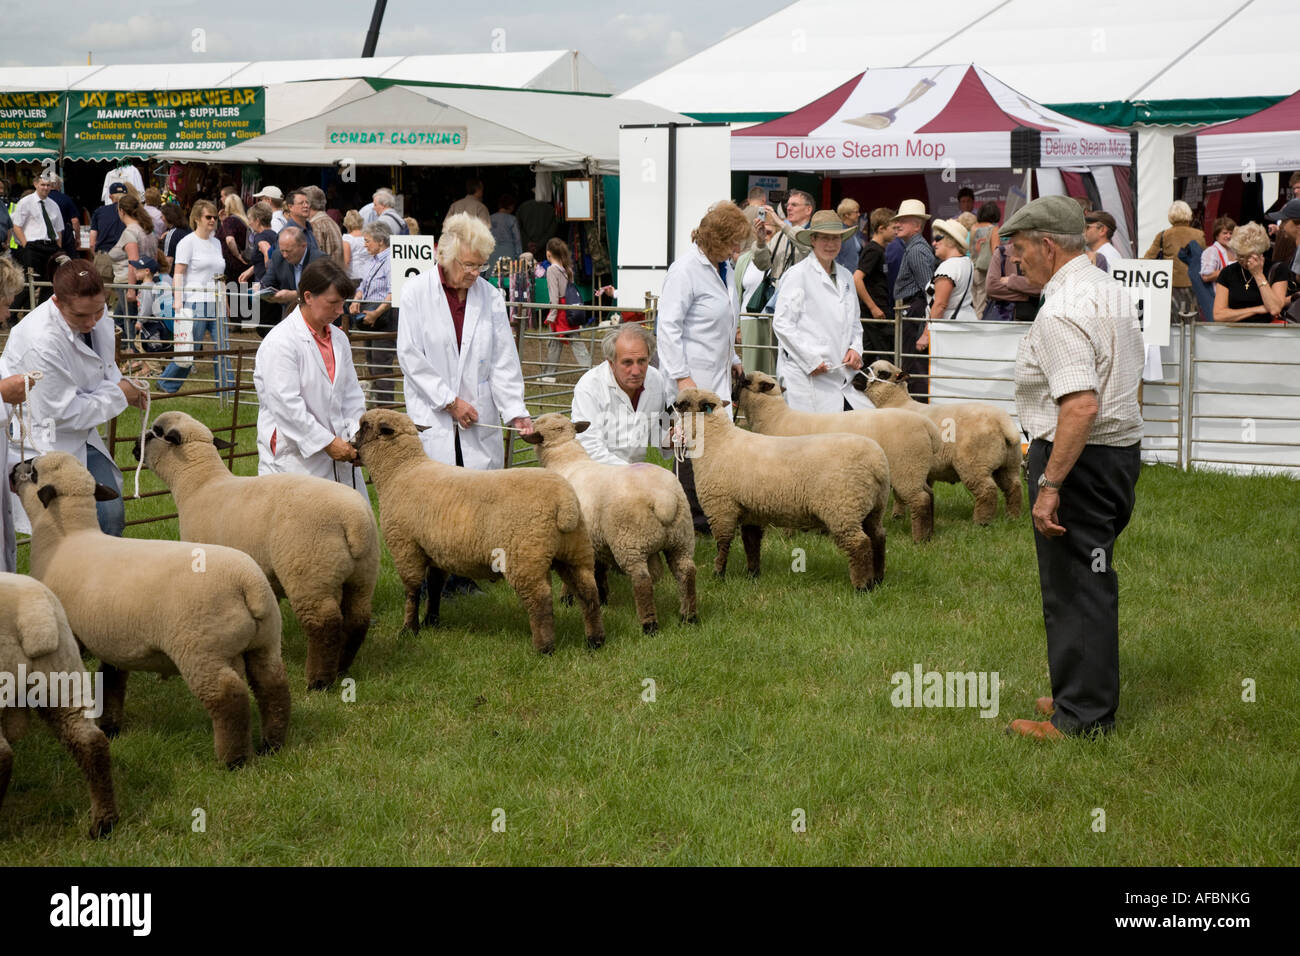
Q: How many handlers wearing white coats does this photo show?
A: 7